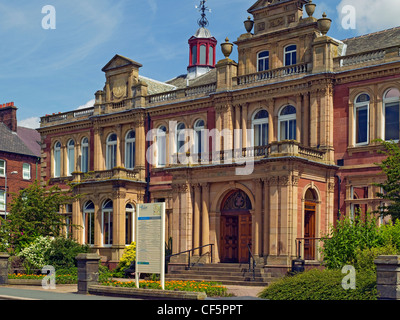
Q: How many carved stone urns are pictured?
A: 4